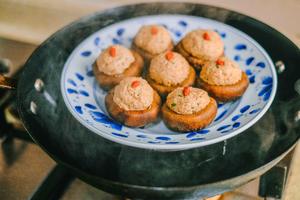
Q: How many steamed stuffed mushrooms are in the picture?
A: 7